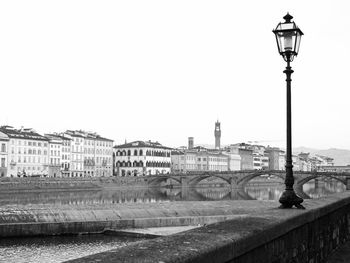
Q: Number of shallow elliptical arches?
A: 4